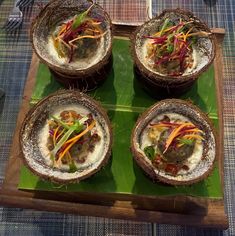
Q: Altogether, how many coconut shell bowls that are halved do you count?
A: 4